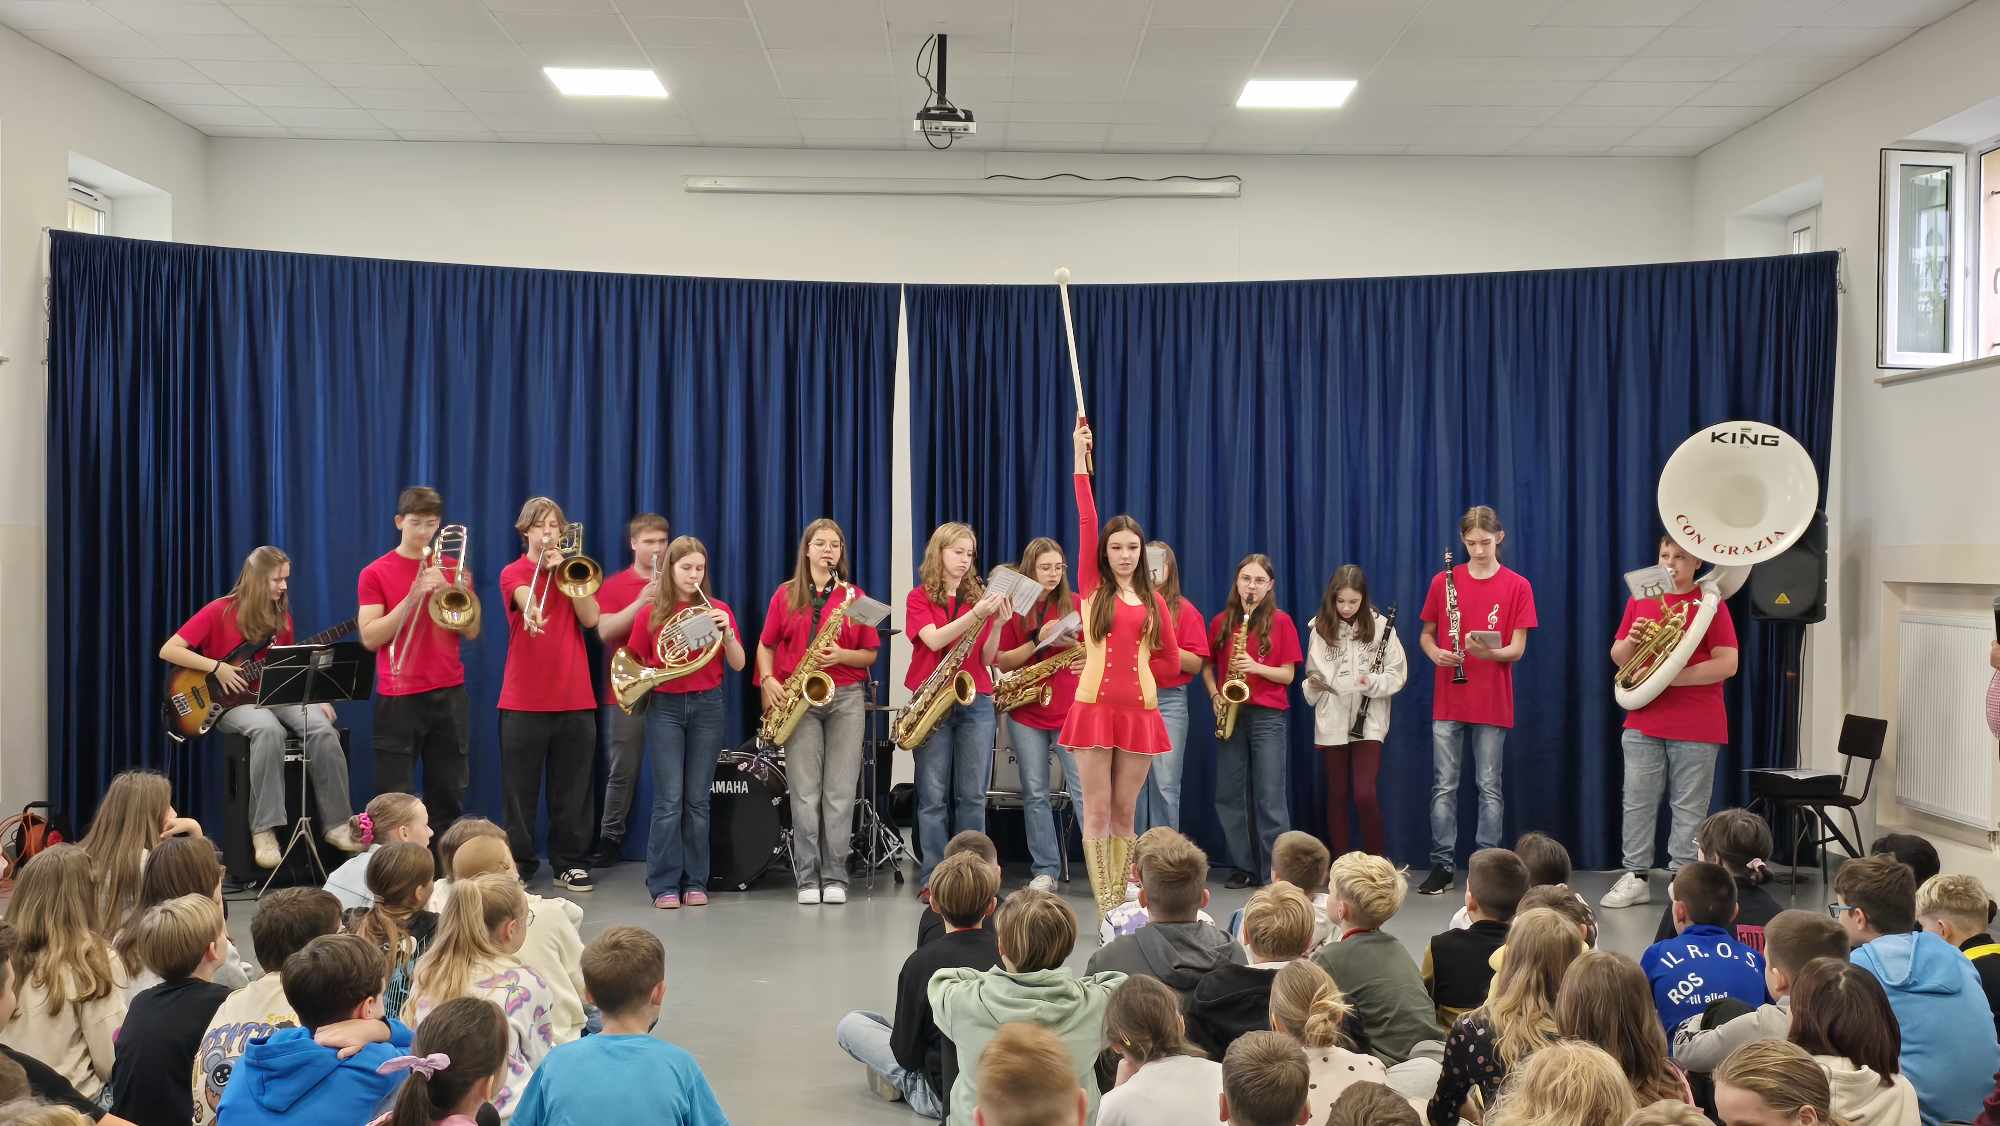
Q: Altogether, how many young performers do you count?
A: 14